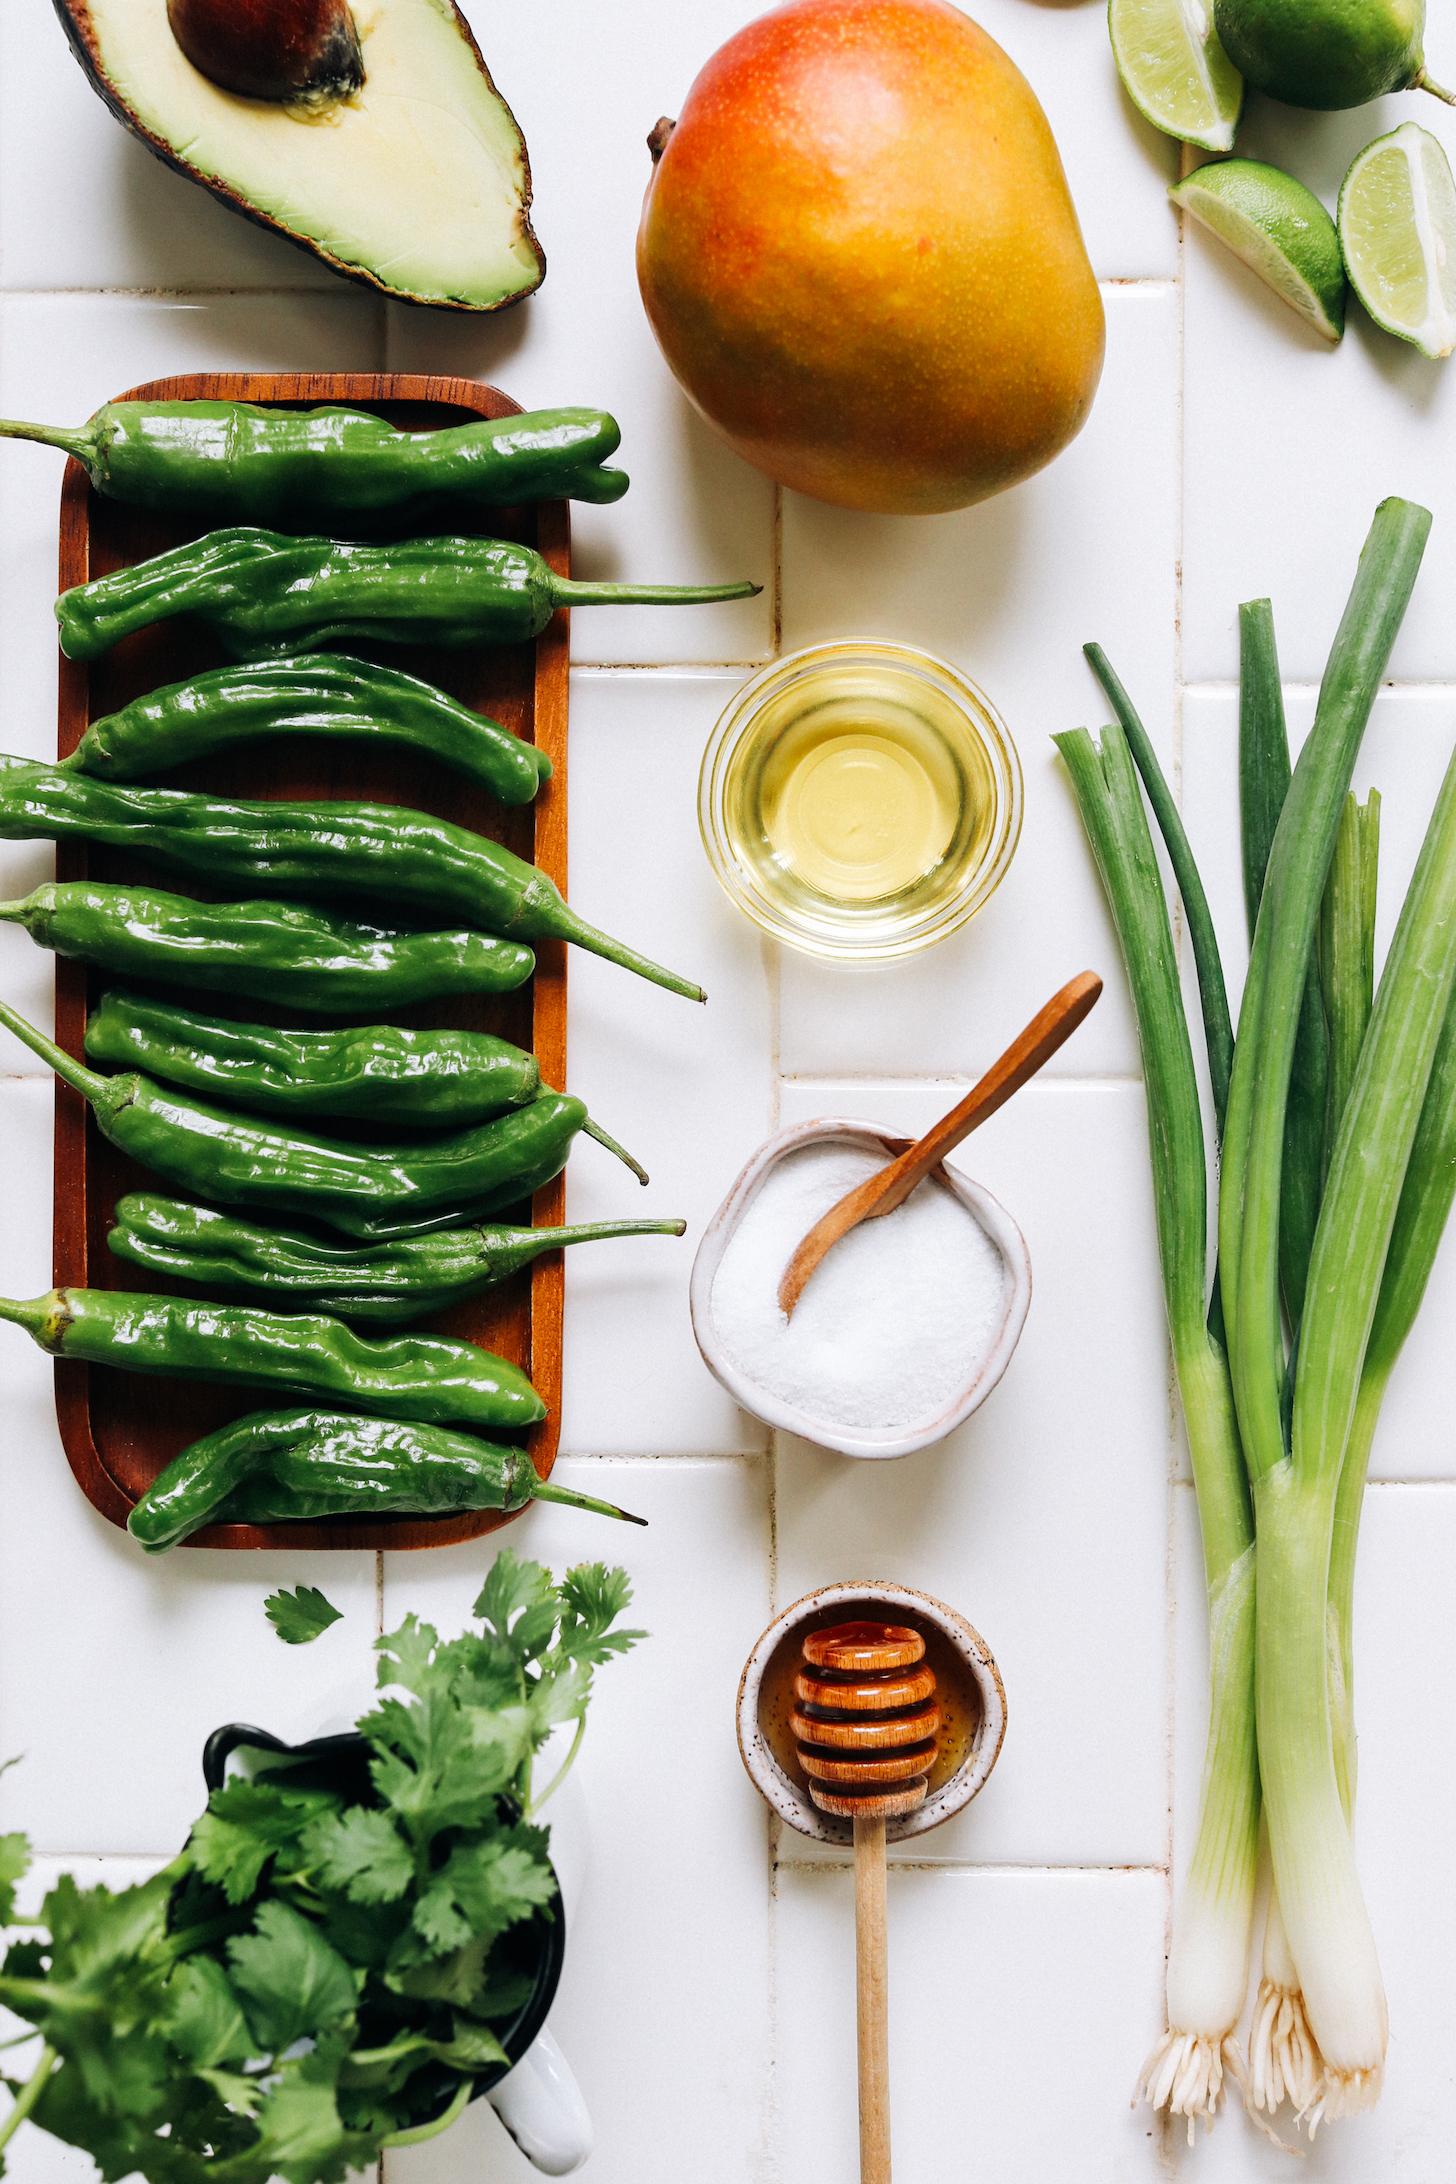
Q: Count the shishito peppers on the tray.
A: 10